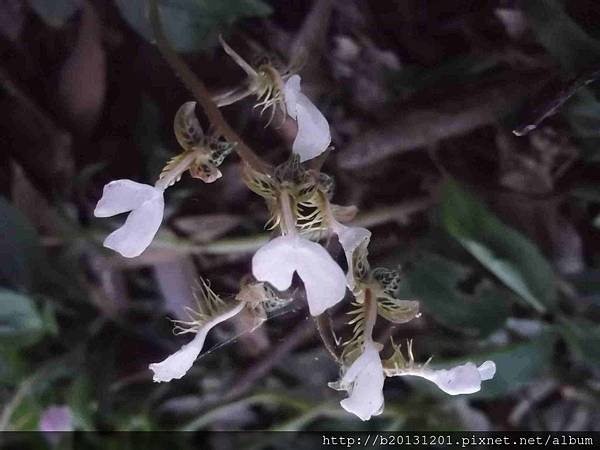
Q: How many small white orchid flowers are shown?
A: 7